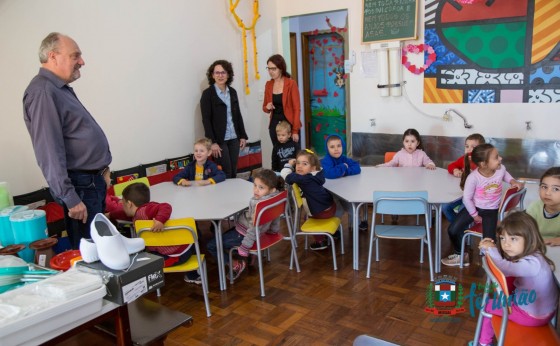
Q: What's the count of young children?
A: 12